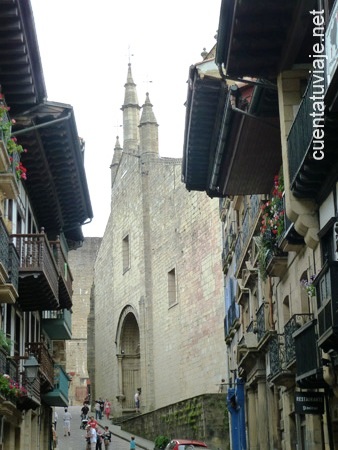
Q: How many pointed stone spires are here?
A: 3